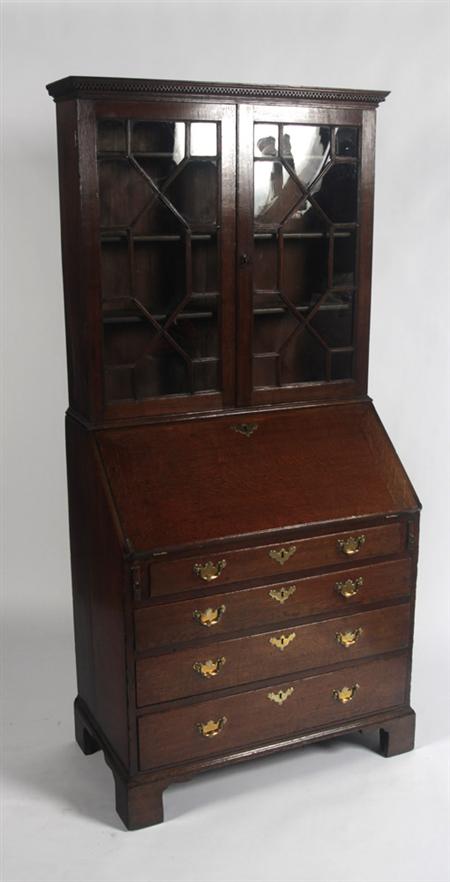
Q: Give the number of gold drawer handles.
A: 8